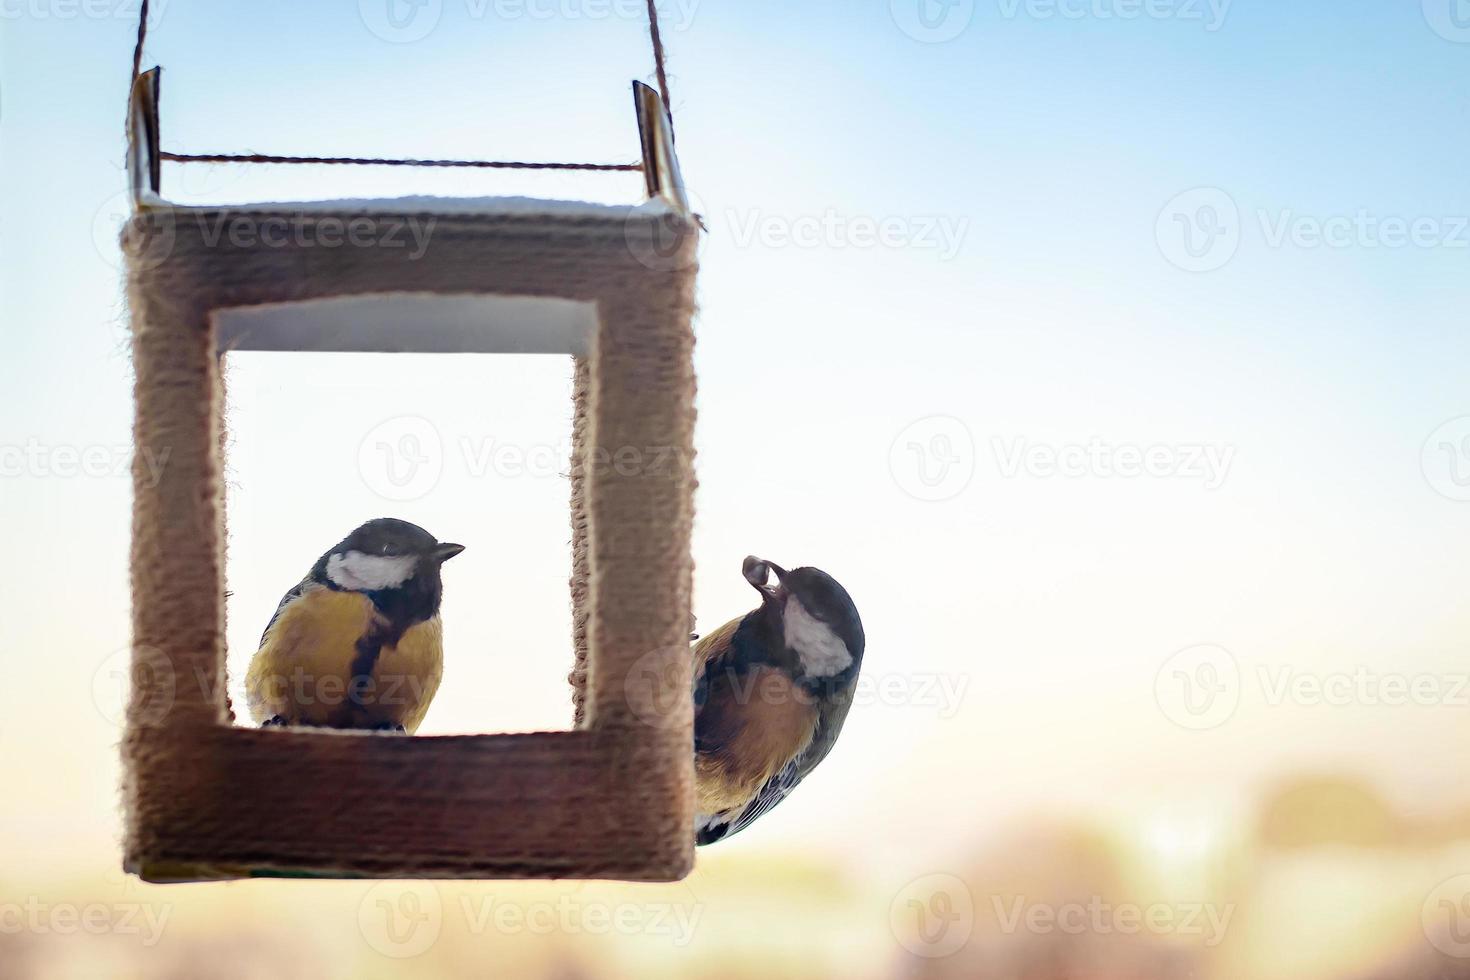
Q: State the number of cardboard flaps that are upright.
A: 2